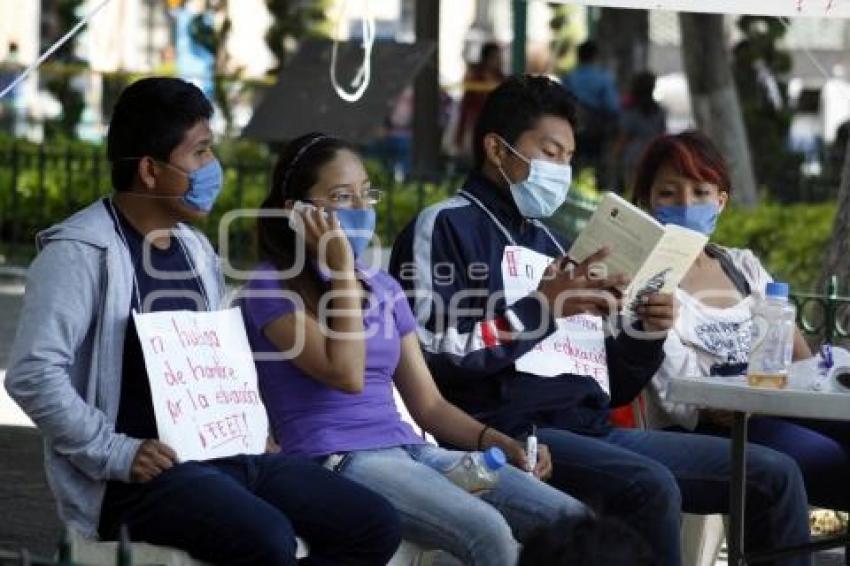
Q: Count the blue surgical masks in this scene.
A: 4